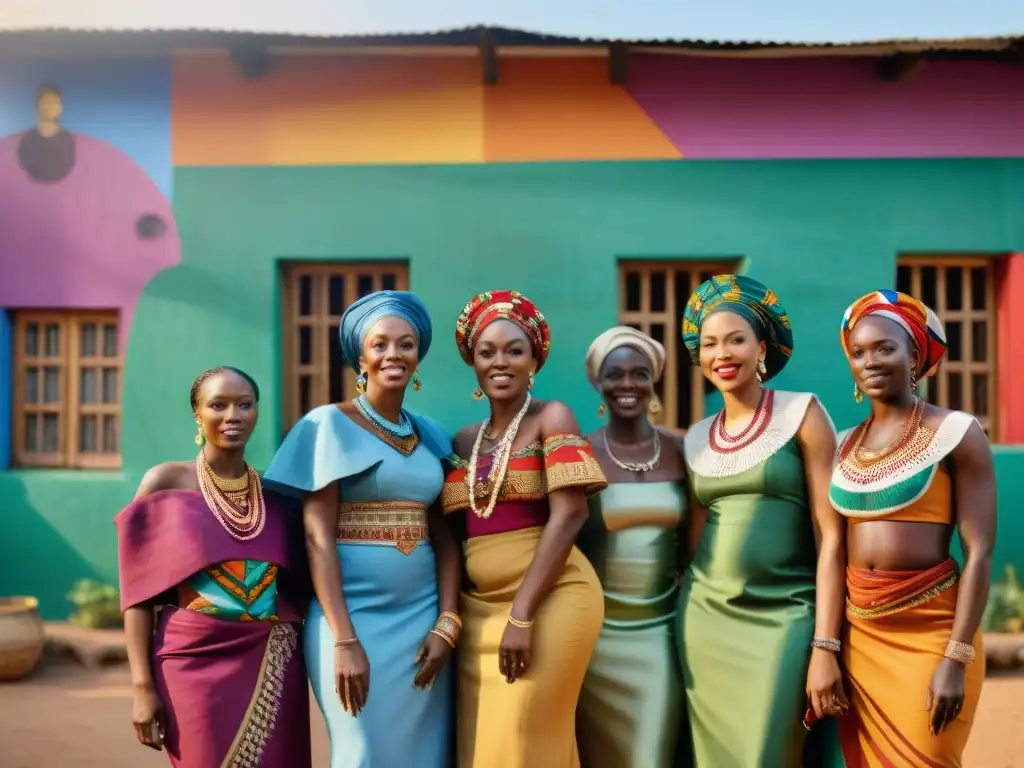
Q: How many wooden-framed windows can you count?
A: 4